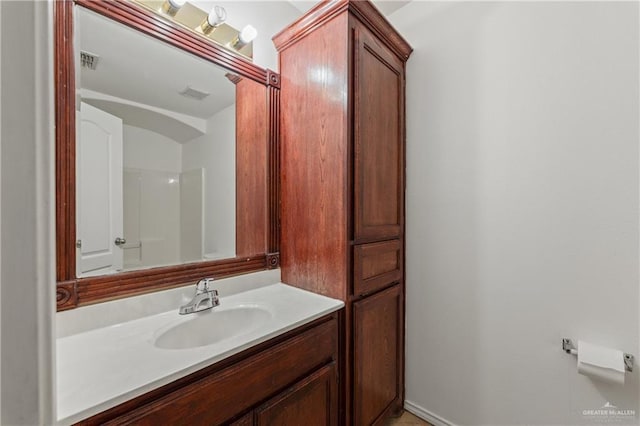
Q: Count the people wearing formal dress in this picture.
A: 0